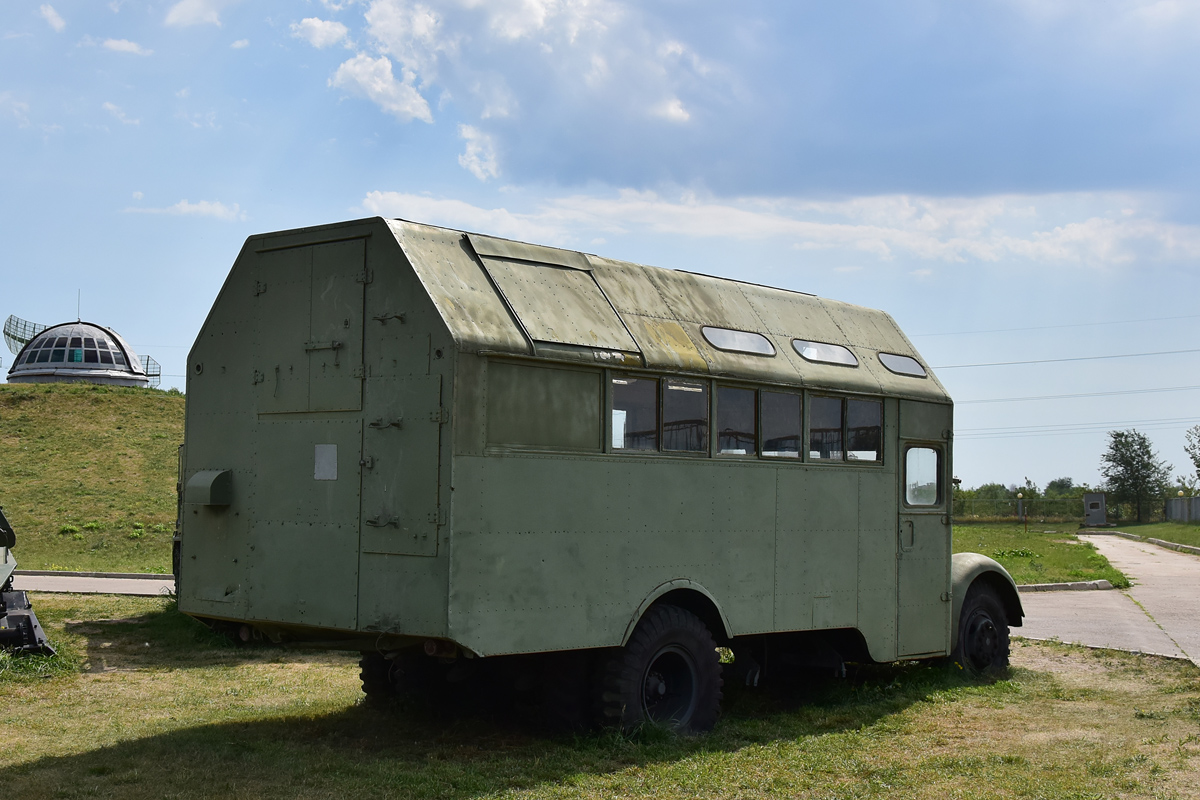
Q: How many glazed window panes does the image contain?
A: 10